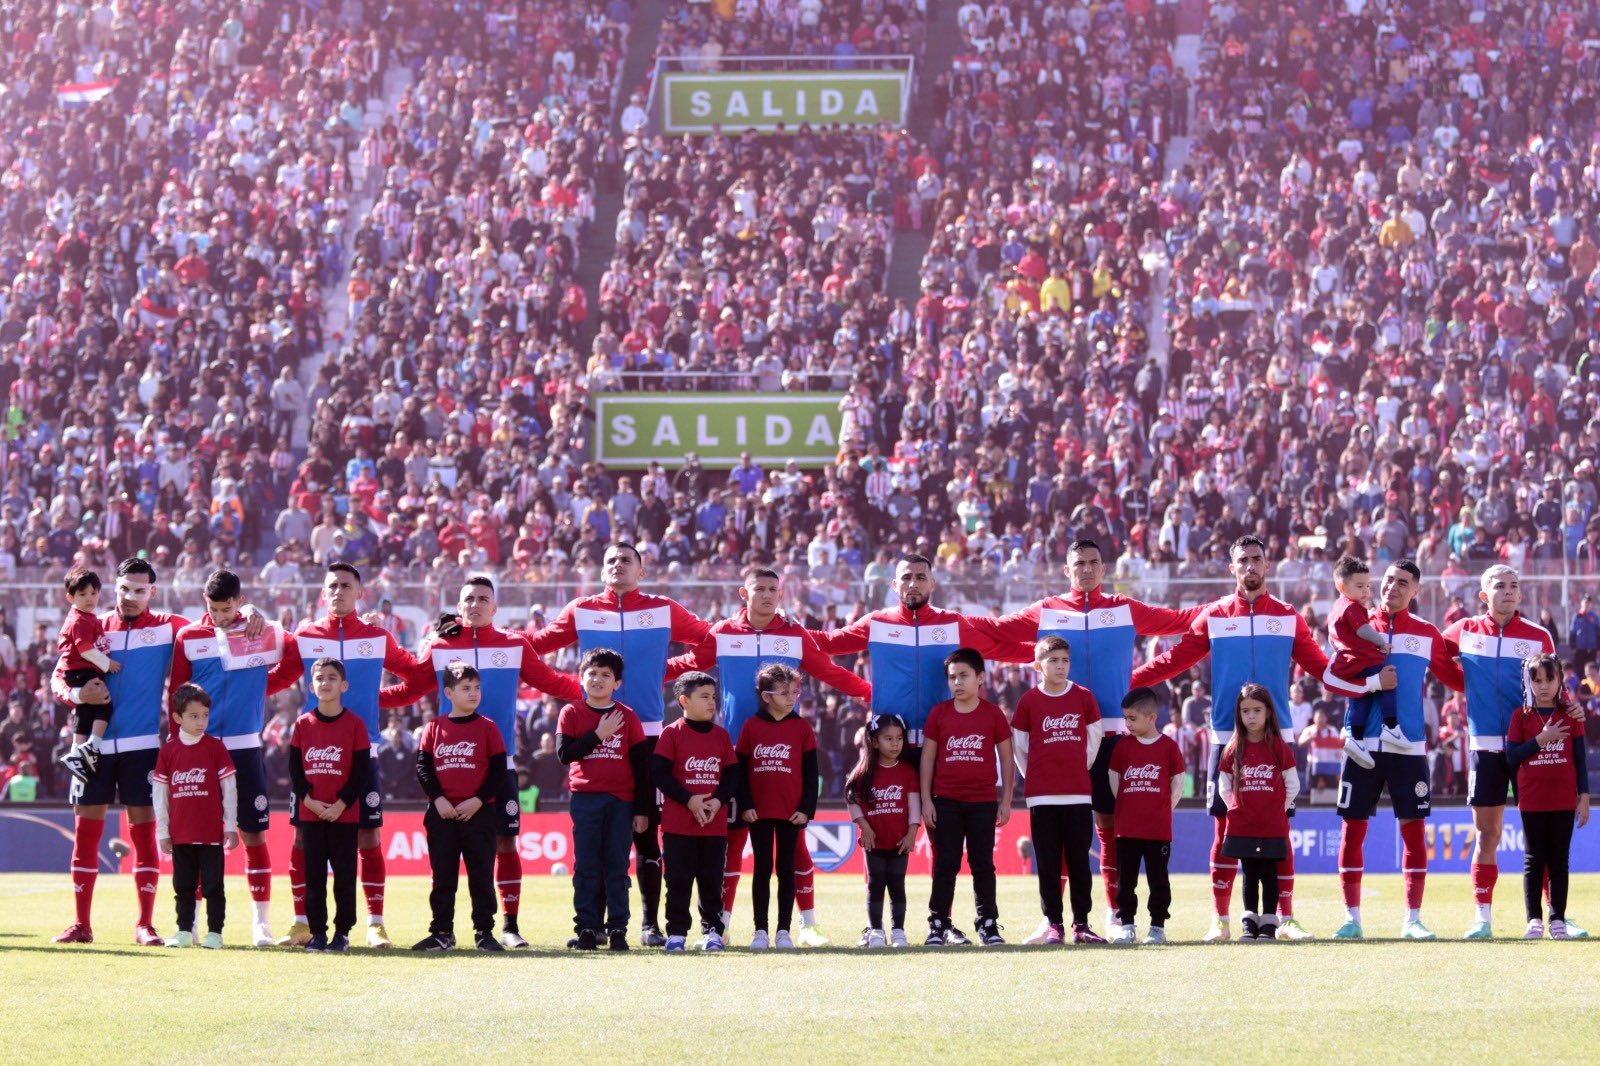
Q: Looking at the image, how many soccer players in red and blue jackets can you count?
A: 11